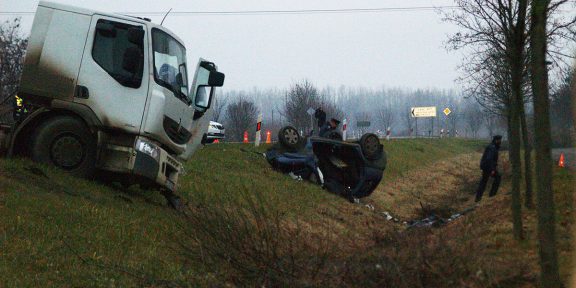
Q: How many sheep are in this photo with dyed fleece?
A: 0